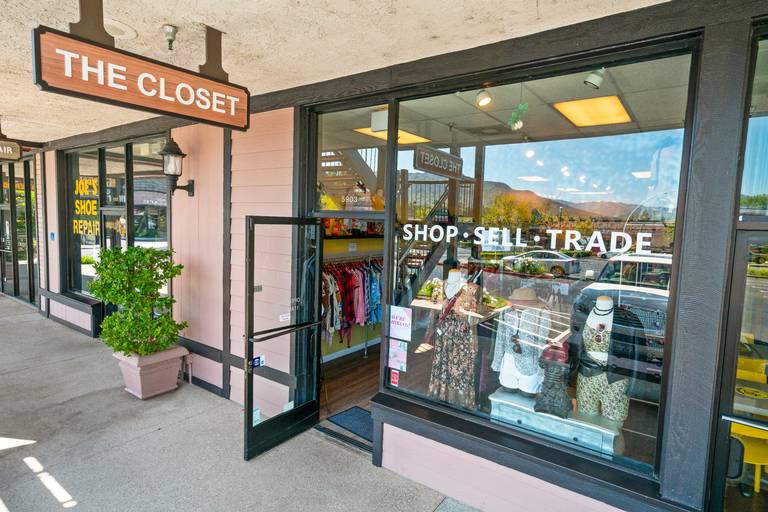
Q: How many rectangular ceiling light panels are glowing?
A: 2